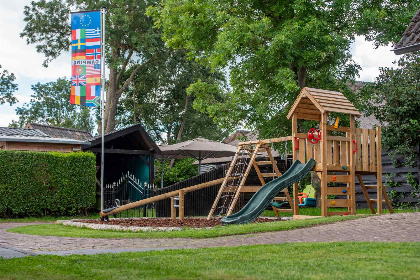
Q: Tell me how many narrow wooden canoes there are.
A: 0